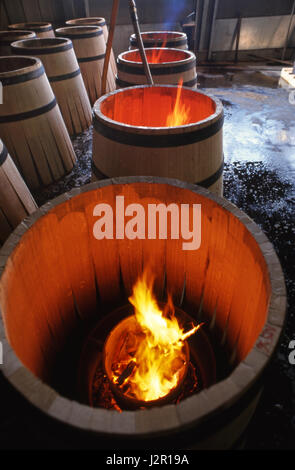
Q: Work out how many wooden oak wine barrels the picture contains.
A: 11